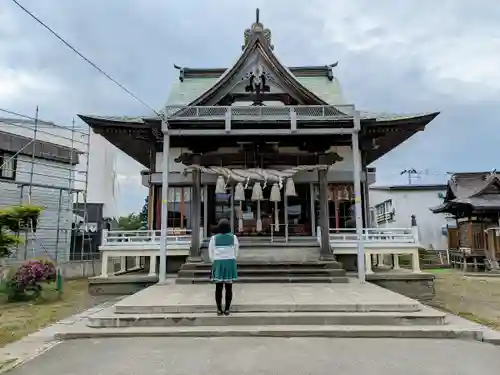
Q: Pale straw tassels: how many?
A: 5